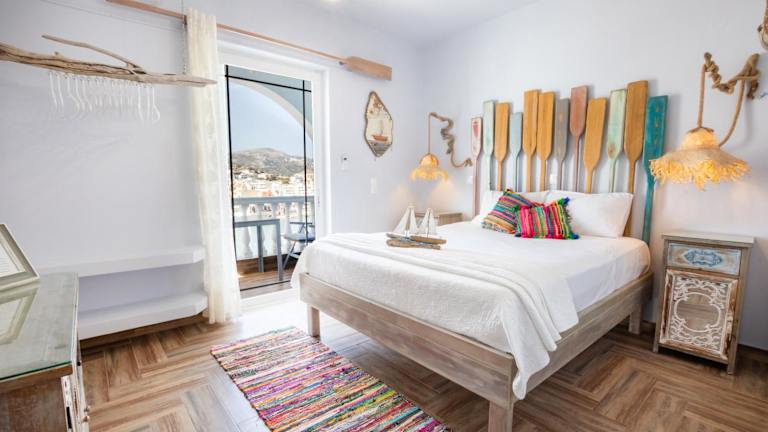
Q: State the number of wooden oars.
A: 13